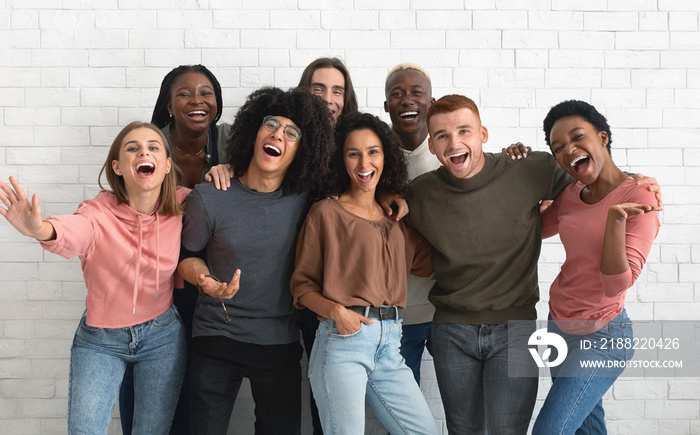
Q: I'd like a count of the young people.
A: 8